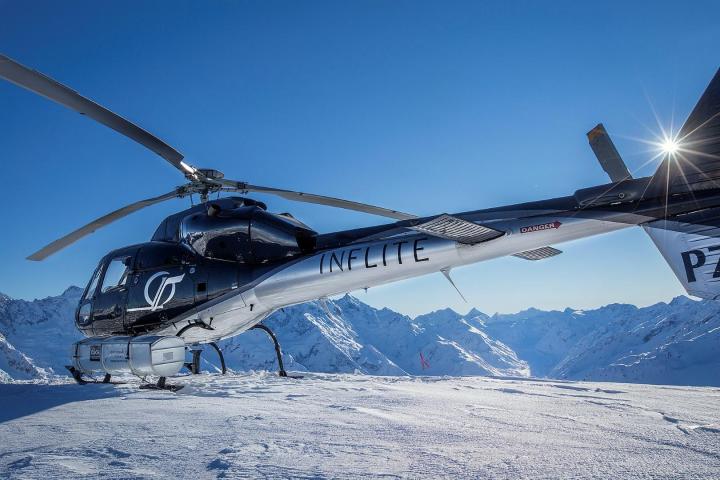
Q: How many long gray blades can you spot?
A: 3